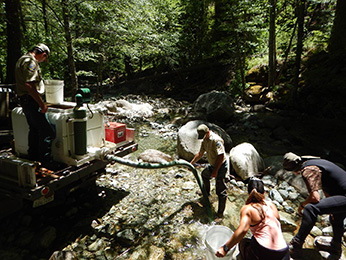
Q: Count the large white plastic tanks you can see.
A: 1